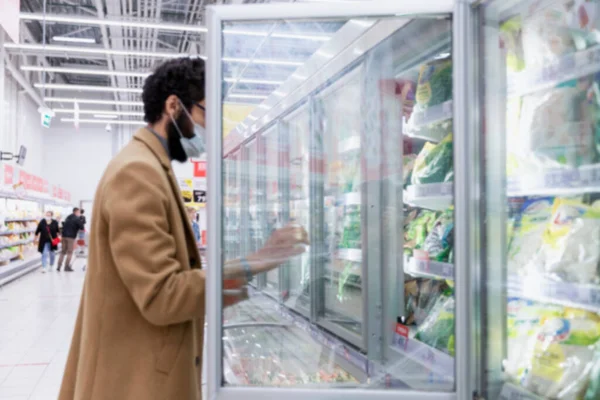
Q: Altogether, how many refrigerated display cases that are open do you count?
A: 1